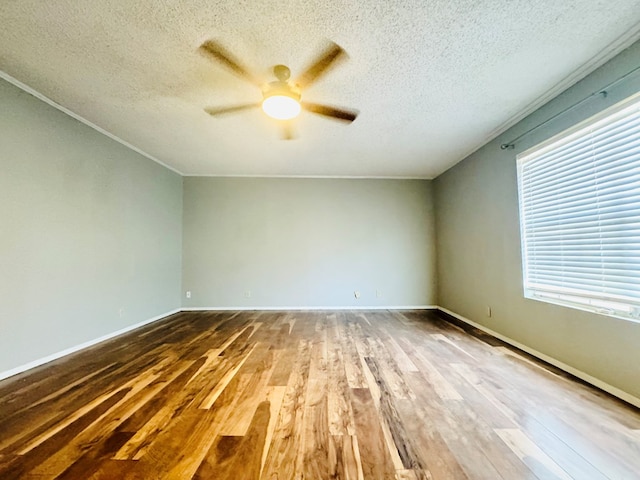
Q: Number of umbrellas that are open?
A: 0